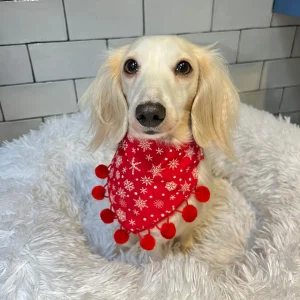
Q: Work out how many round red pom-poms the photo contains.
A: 8